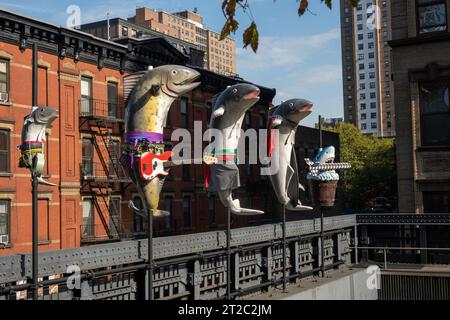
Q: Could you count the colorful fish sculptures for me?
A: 5